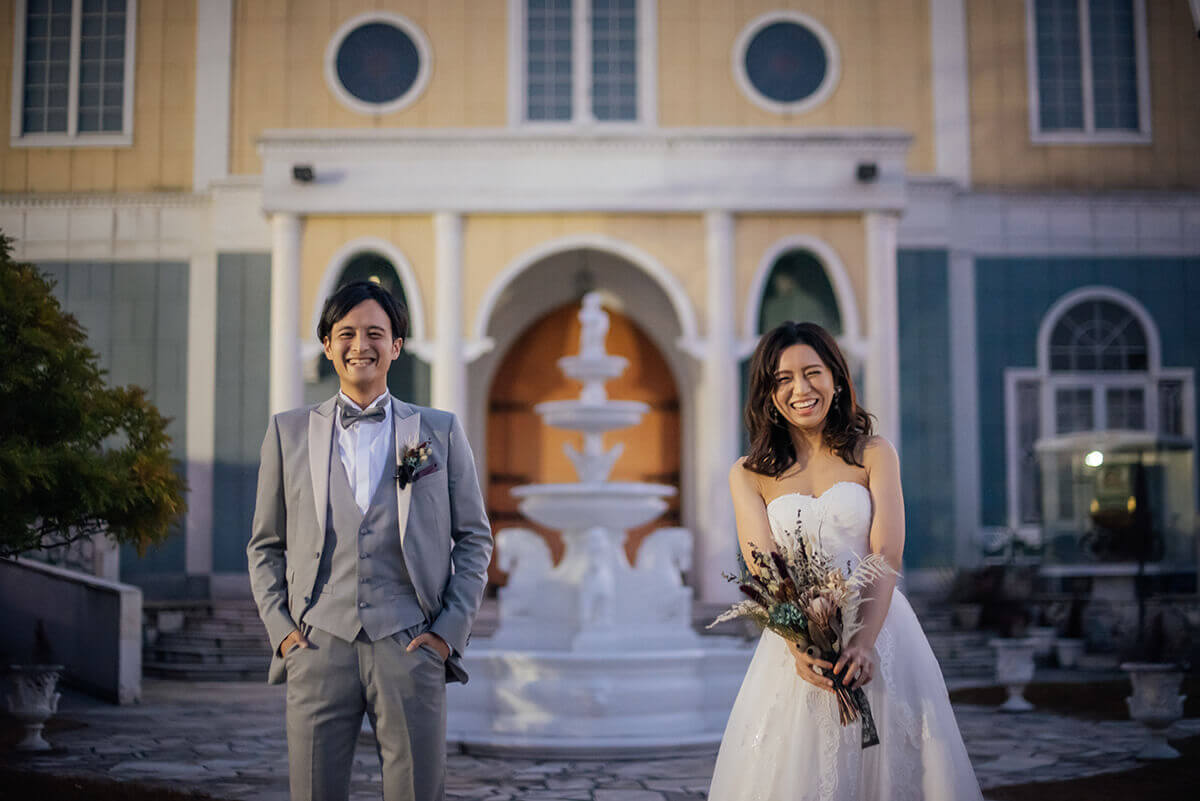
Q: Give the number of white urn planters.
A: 3